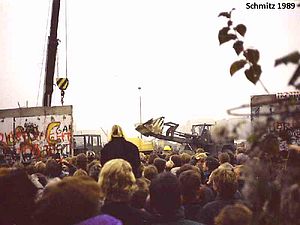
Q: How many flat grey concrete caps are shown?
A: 2